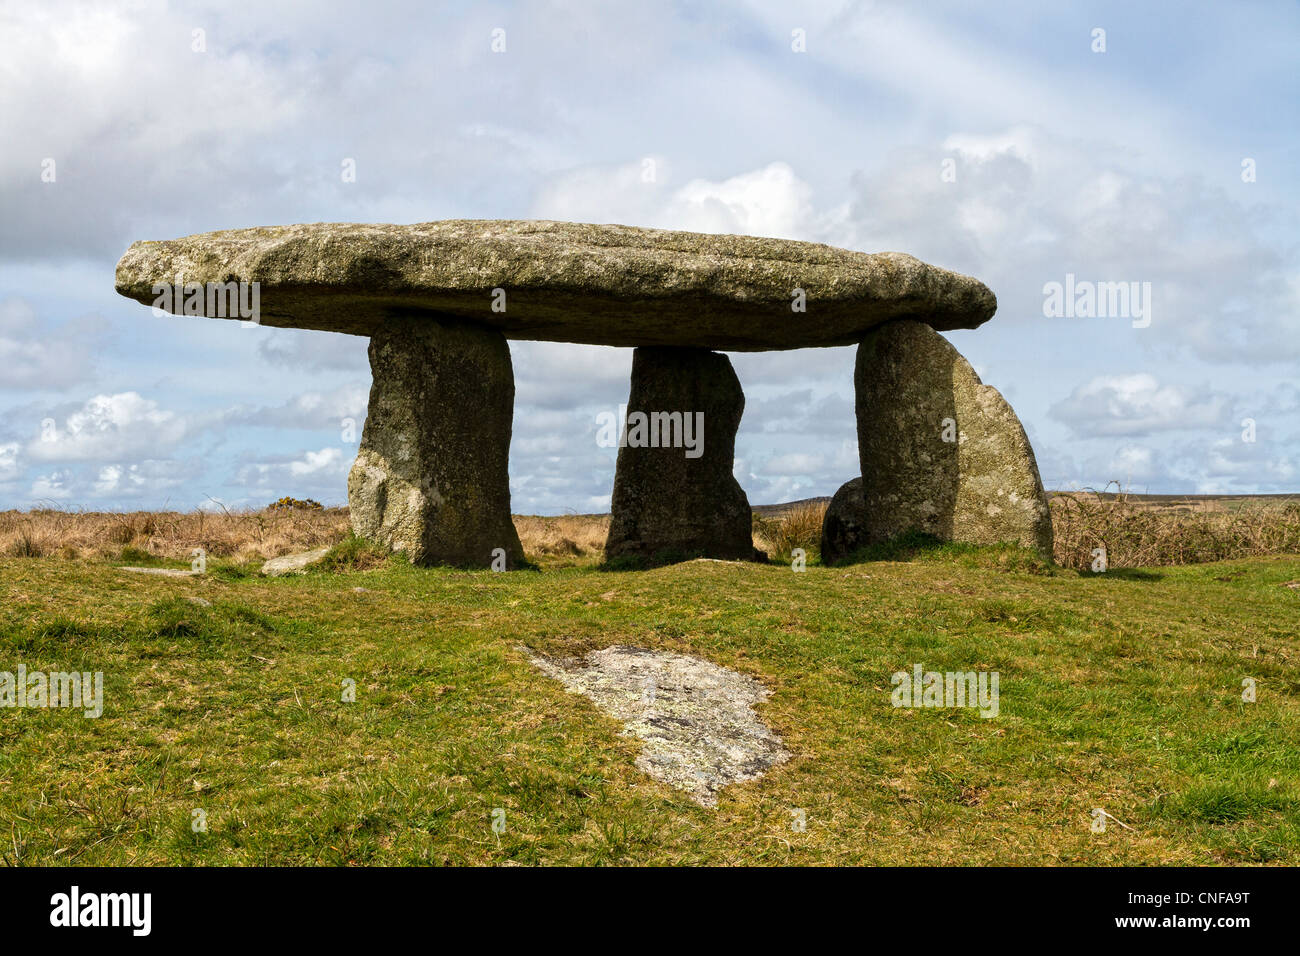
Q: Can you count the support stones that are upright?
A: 3